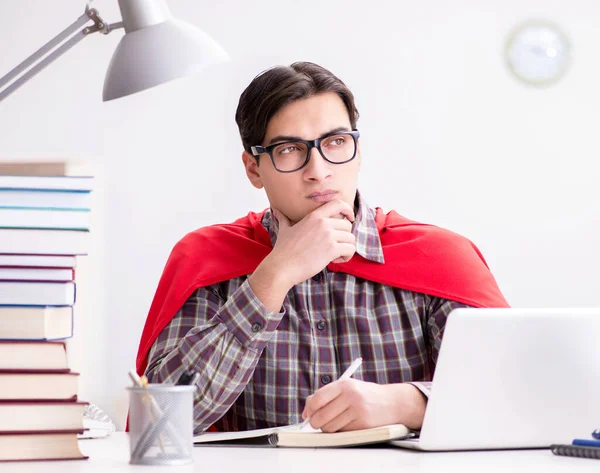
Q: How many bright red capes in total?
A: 1